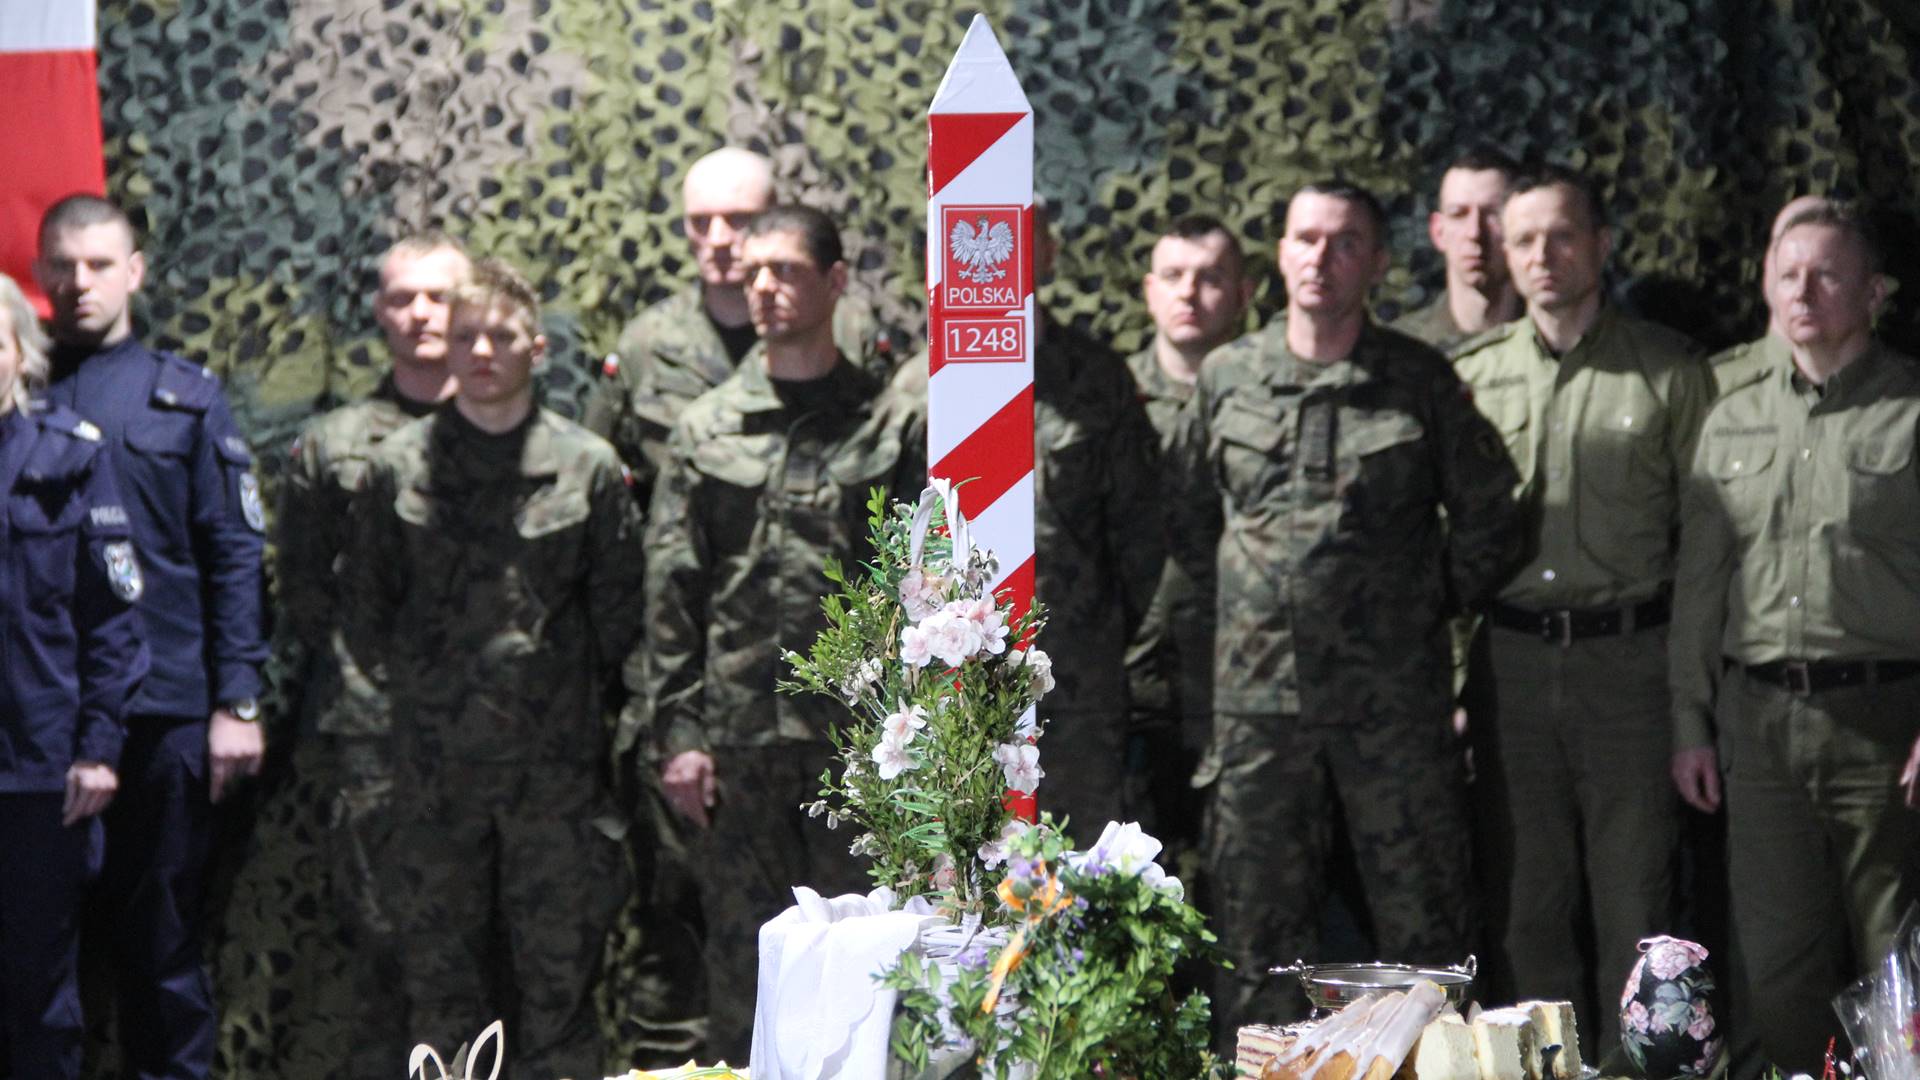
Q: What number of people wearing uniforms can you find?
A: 13